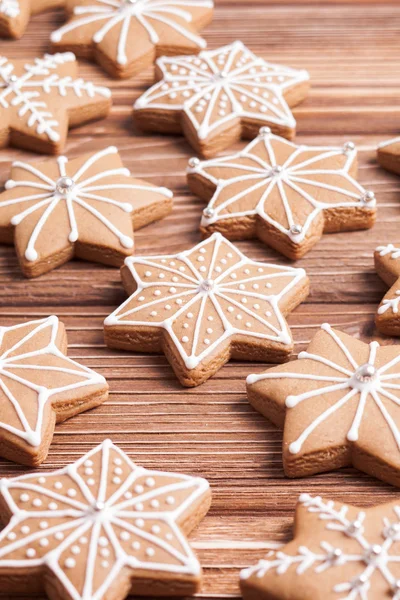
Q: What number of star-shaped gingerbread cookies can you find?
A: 13